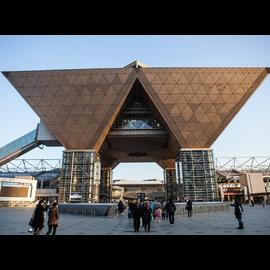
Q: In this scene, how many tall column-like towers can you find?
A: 4